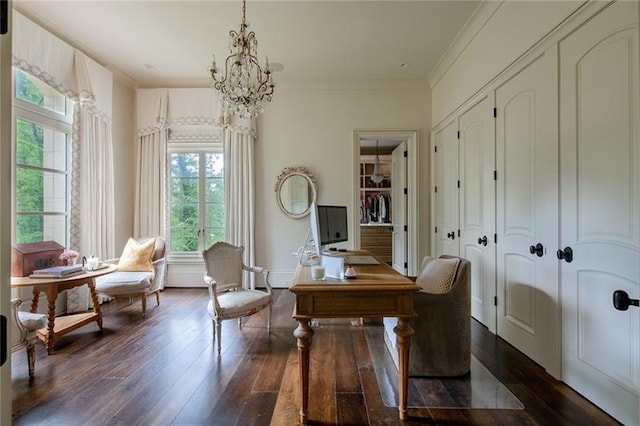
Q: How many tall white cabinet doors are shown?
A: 4